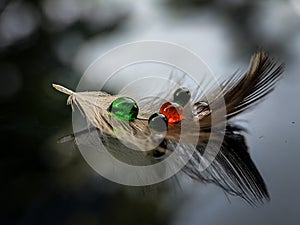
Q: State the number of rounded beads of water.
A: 5